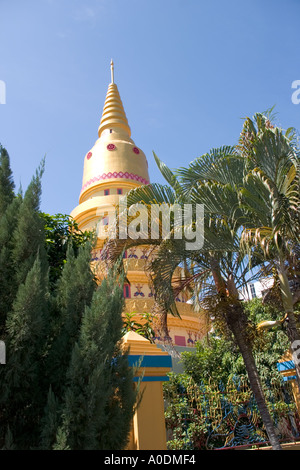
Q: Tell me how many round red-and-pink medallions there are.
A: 3